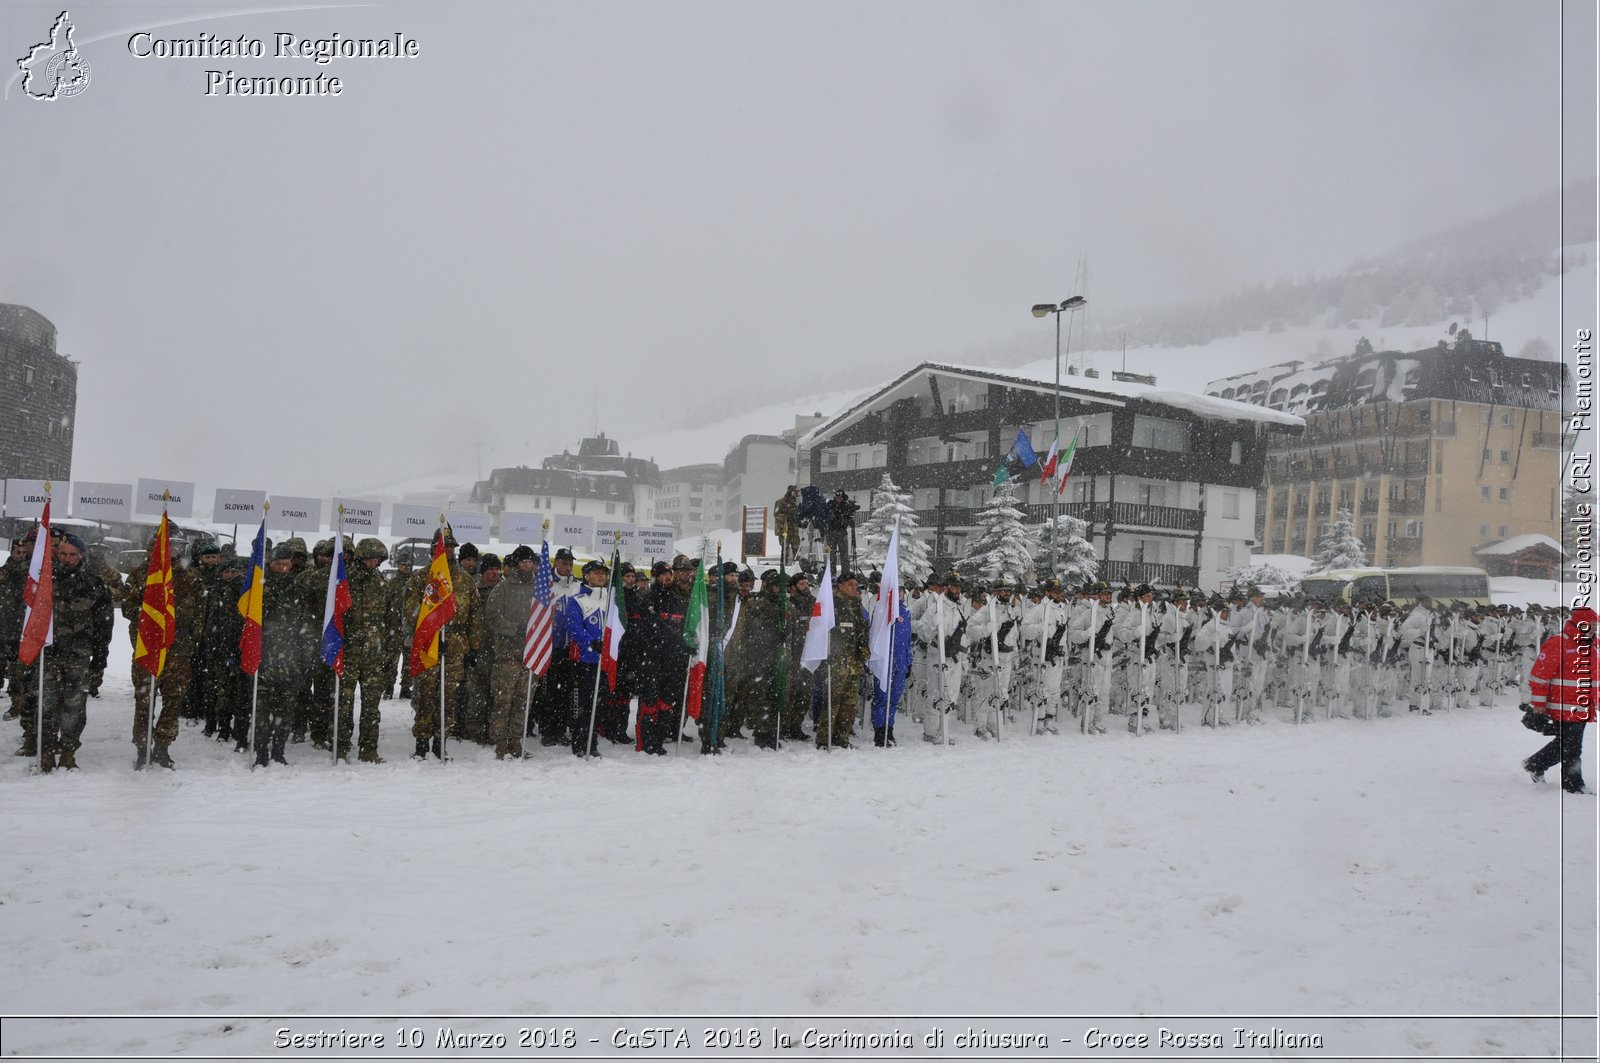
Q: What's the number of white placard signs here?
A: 12